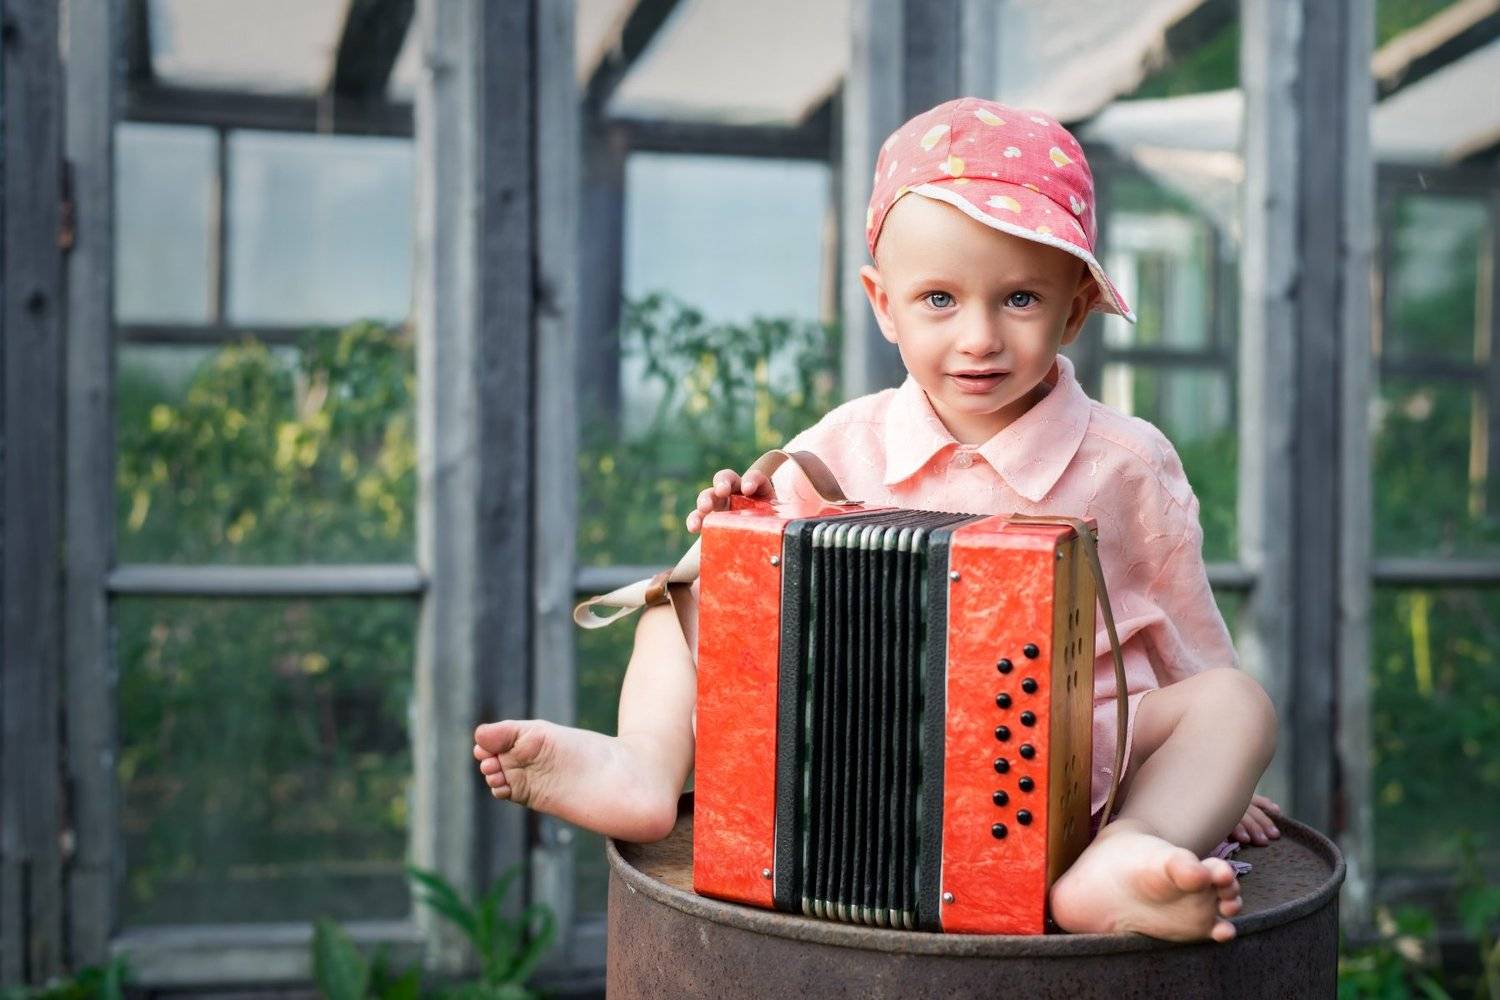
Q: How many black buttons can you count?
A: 12